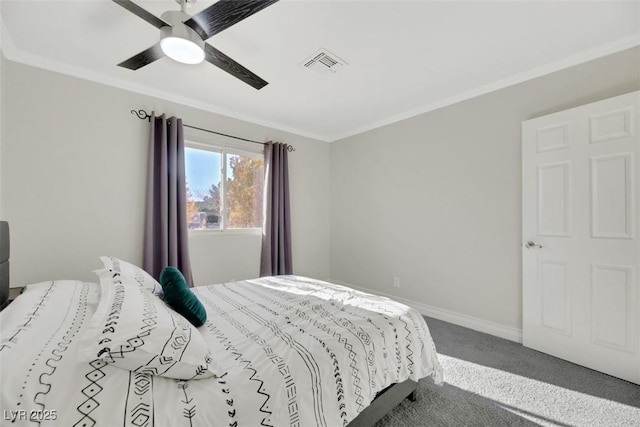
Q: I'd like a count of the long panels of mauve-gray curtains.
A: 2